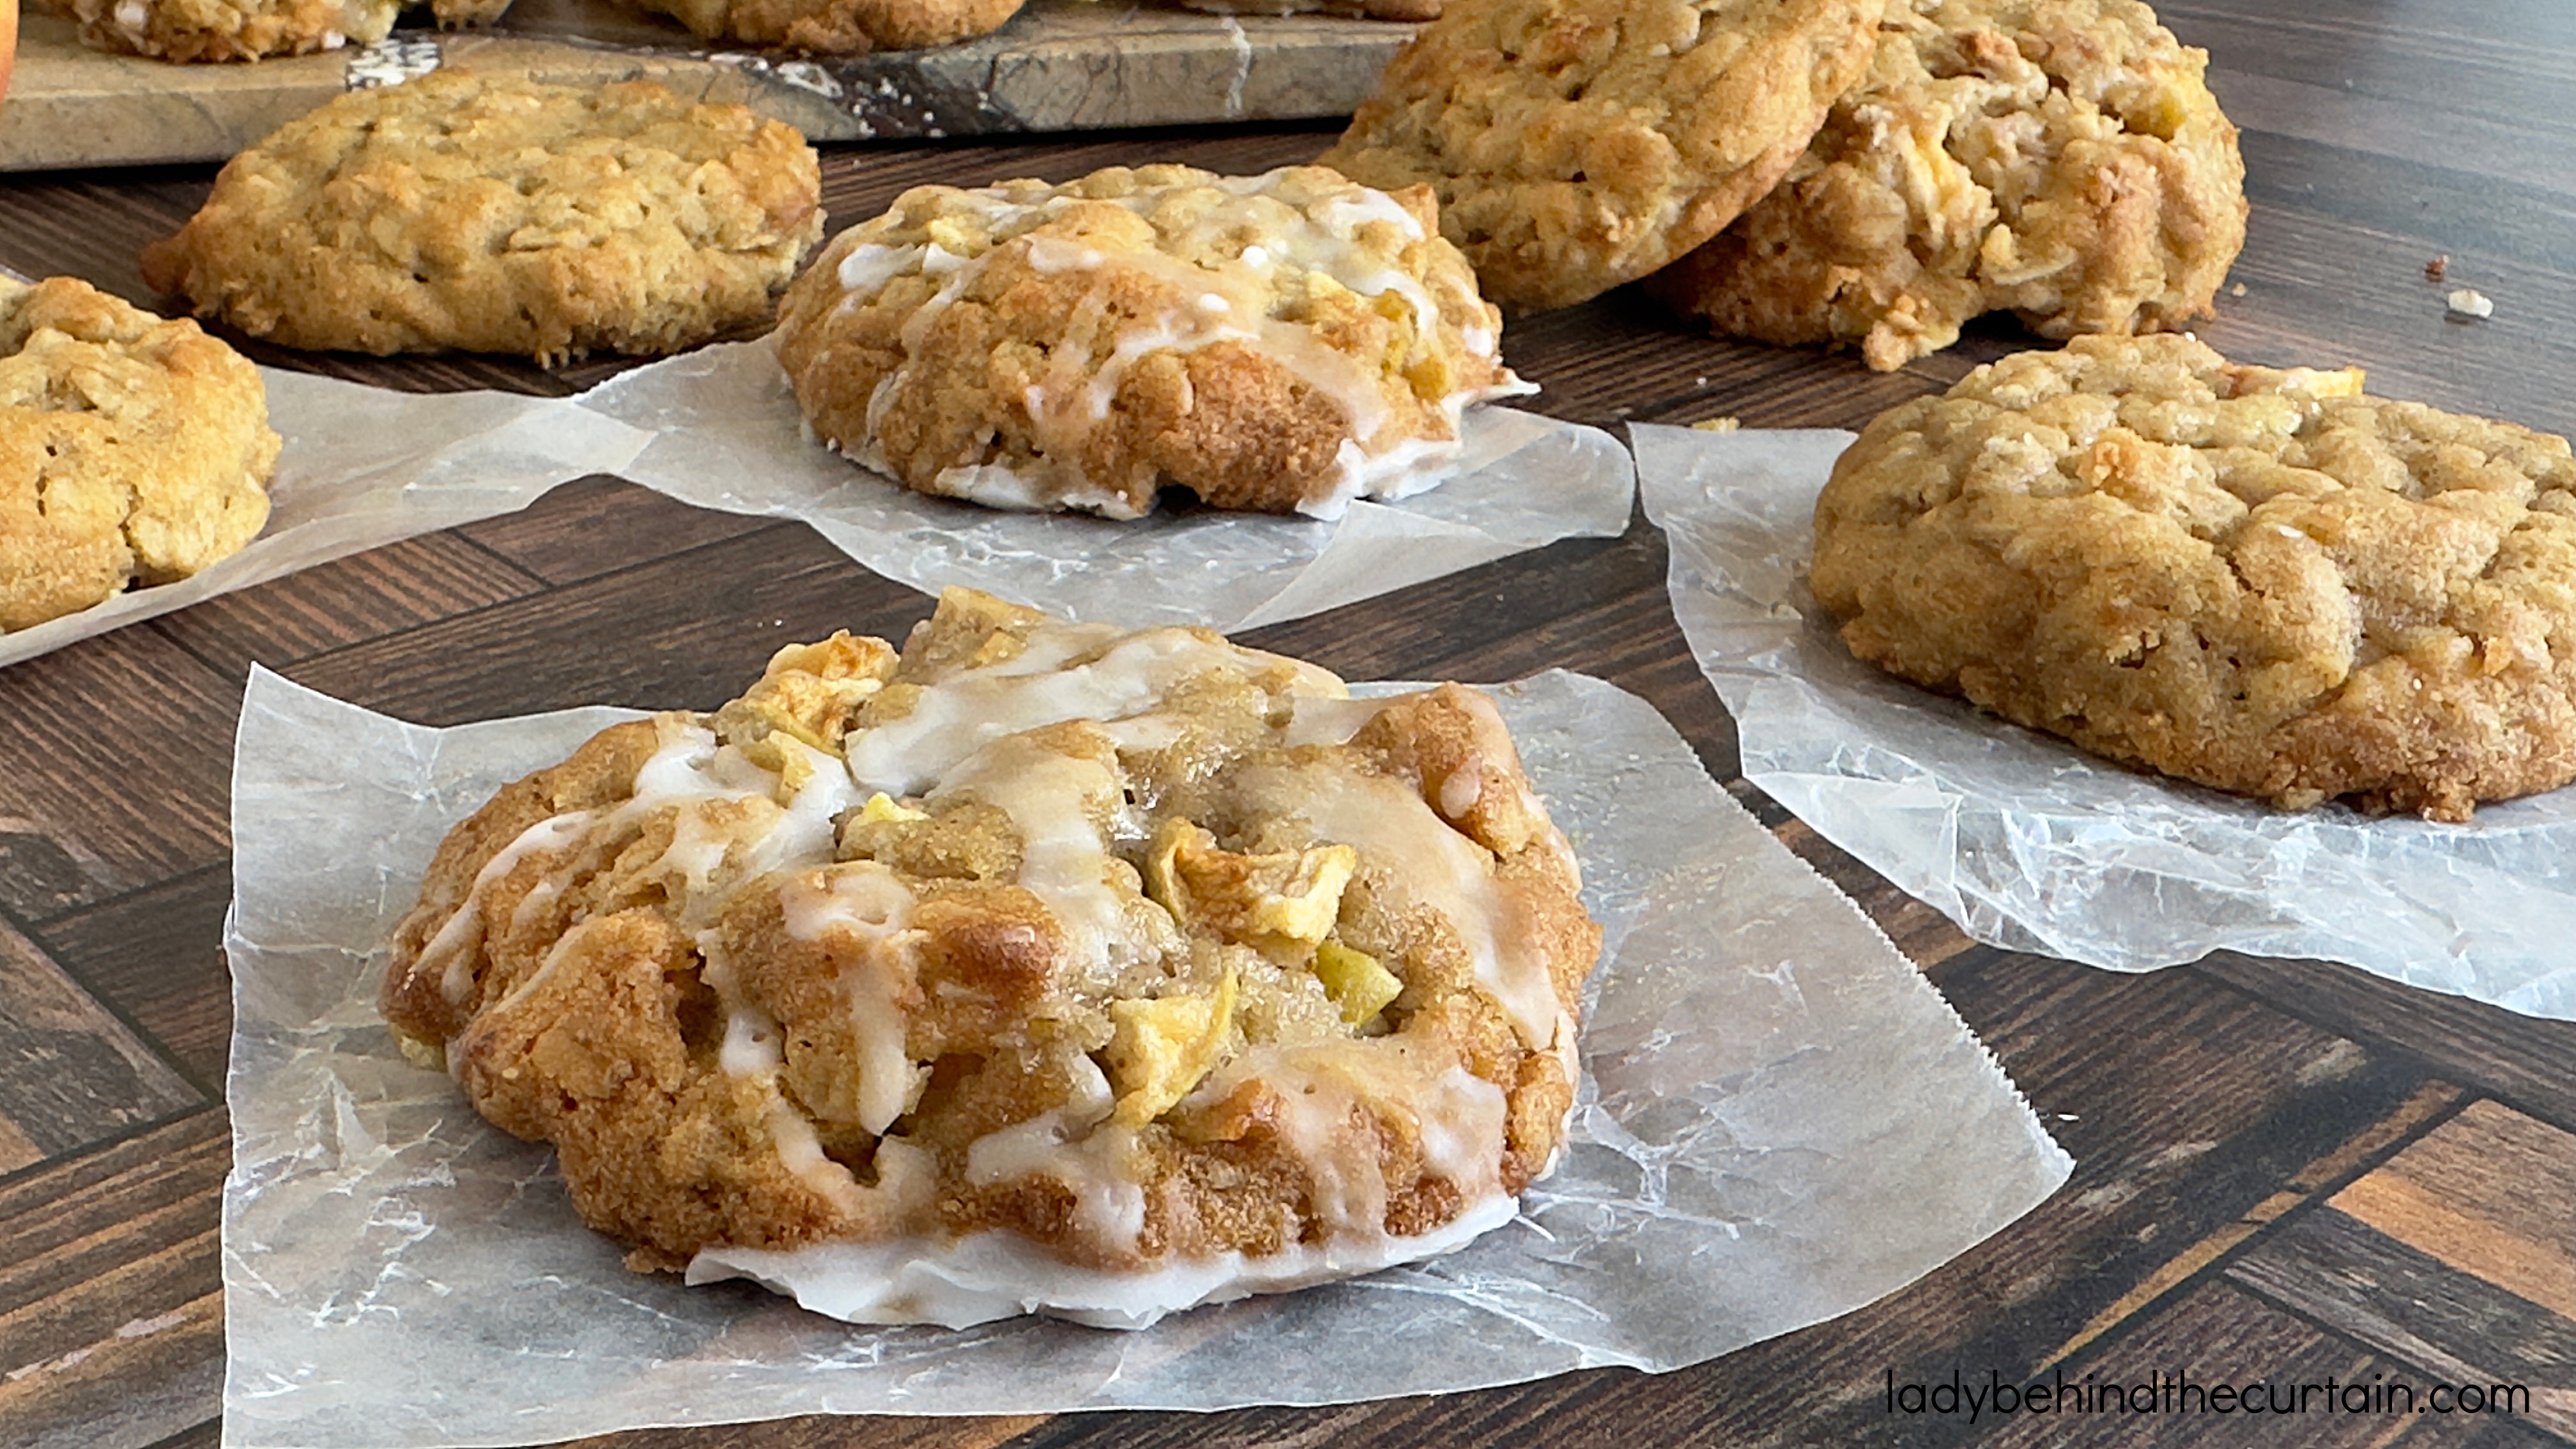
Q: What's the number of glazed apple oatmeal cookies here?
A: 2